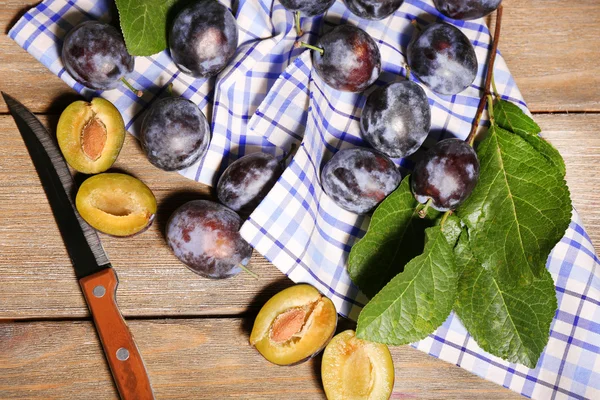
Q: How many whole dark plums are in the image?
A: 13